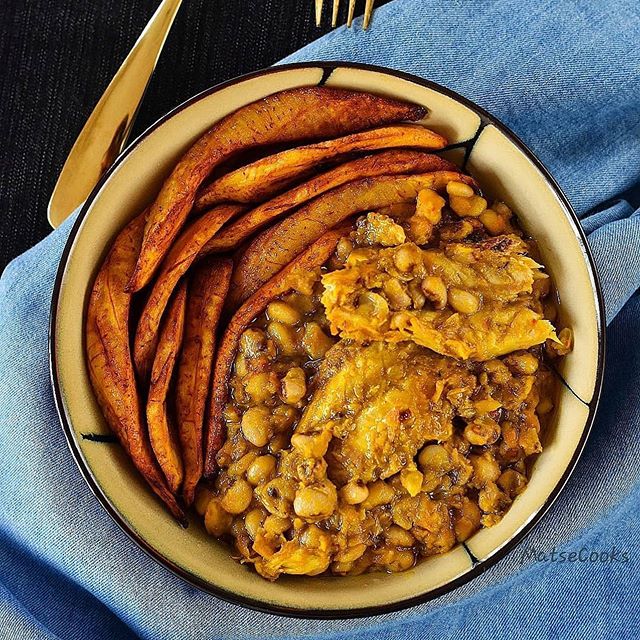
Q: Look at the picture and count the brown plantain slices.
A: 9